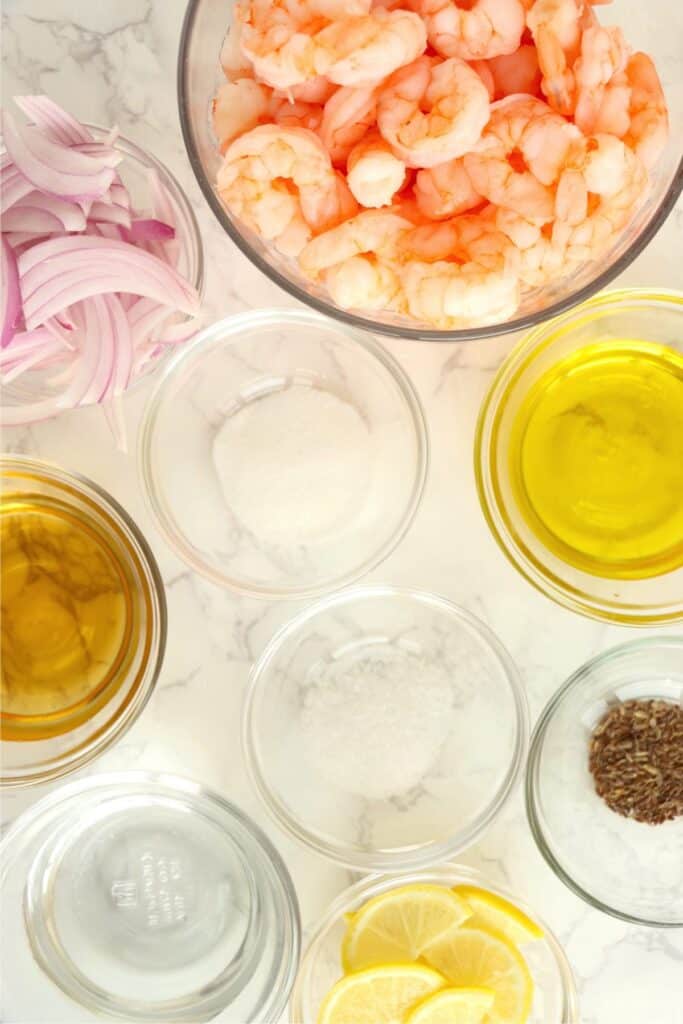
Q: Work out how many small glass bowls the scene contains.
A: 8